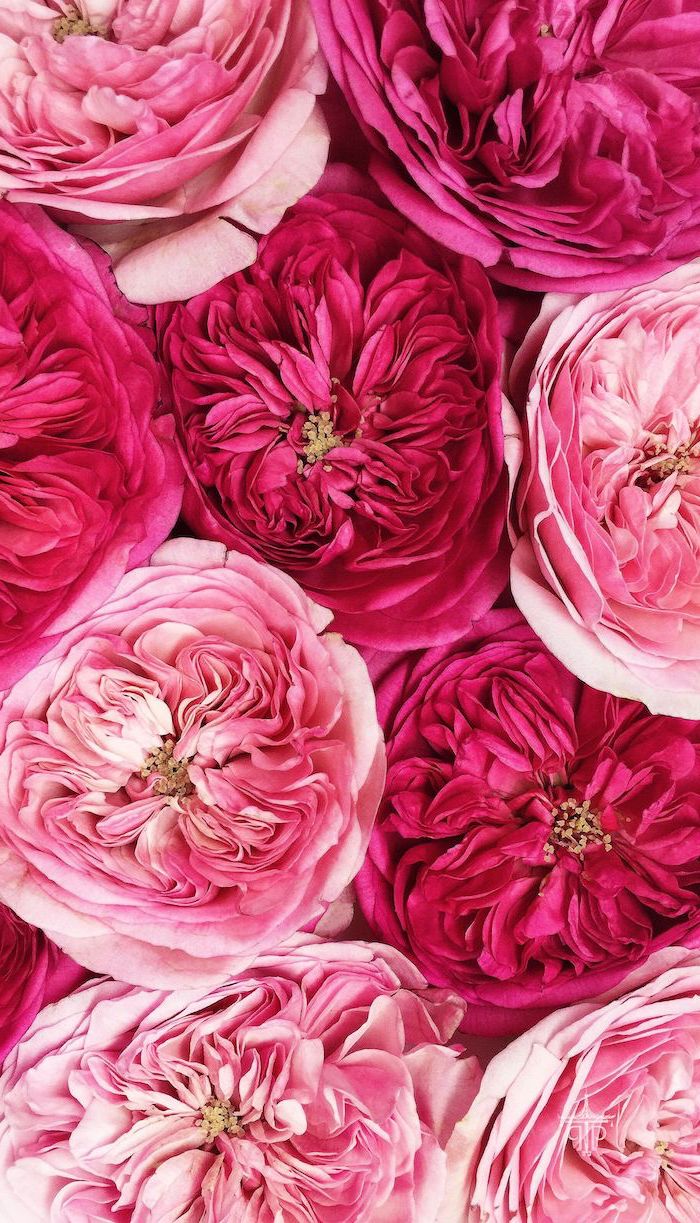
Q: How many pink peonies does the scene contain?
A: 5